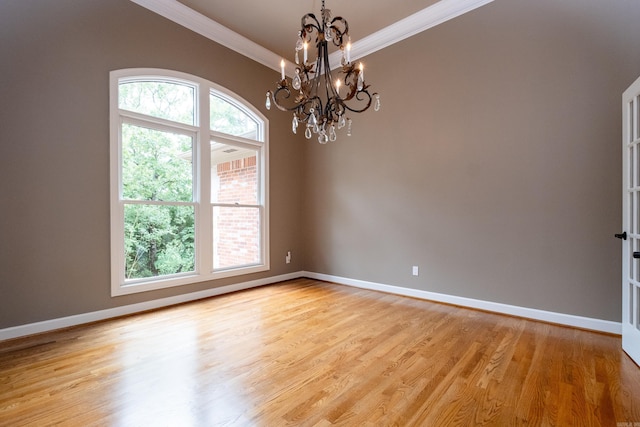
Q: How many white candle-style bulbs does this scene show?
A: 5